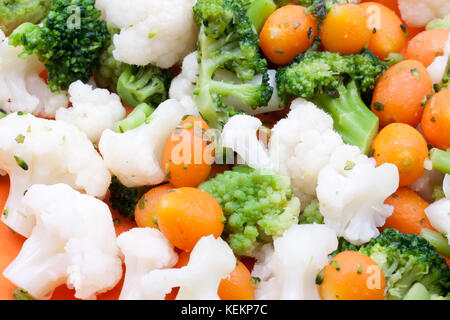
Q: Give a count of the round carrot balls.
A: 13